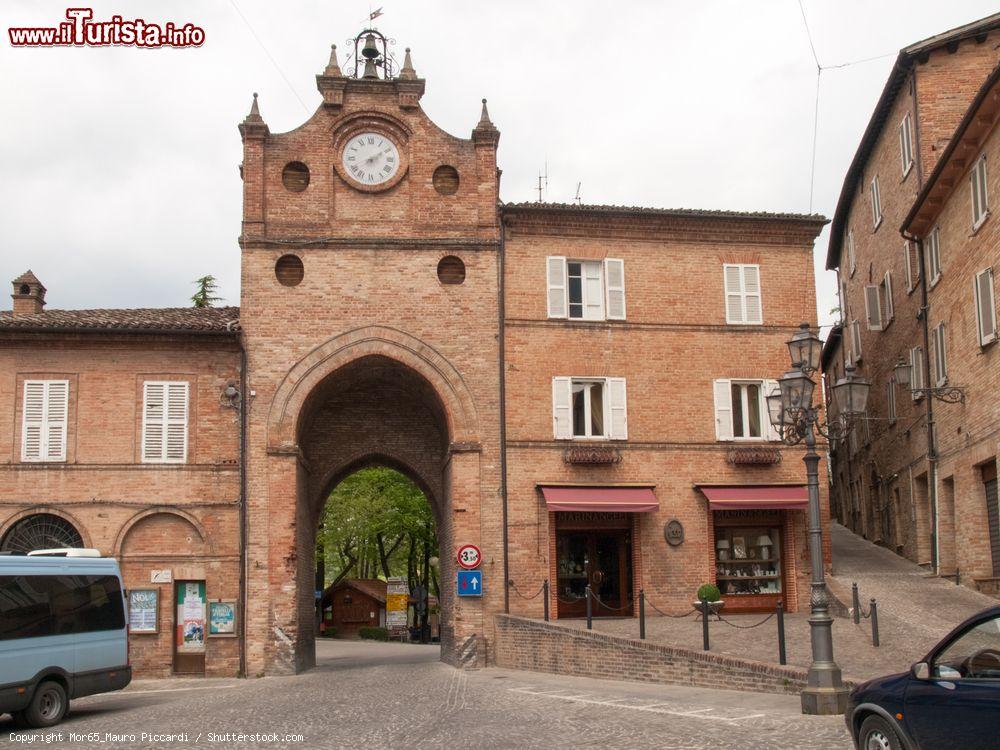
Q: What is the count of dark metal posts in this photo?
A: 7